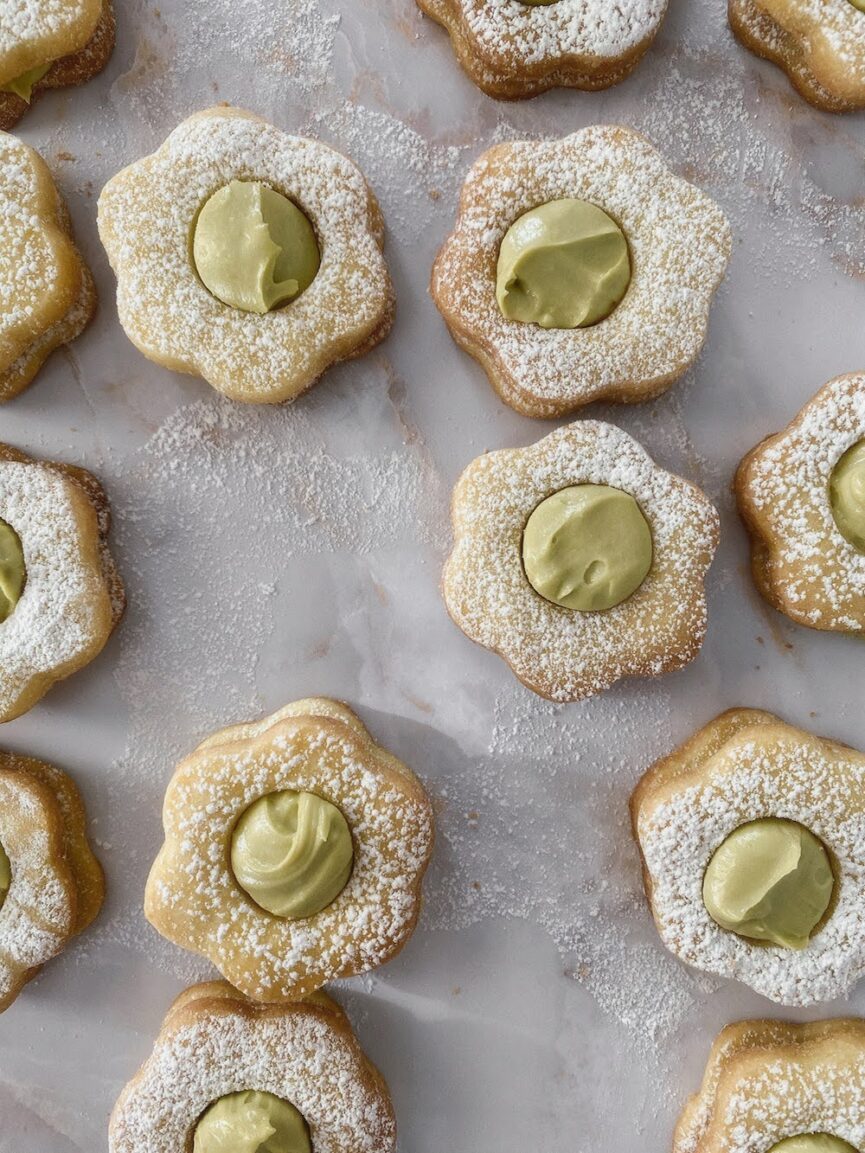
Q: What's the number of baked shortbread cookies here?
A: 14